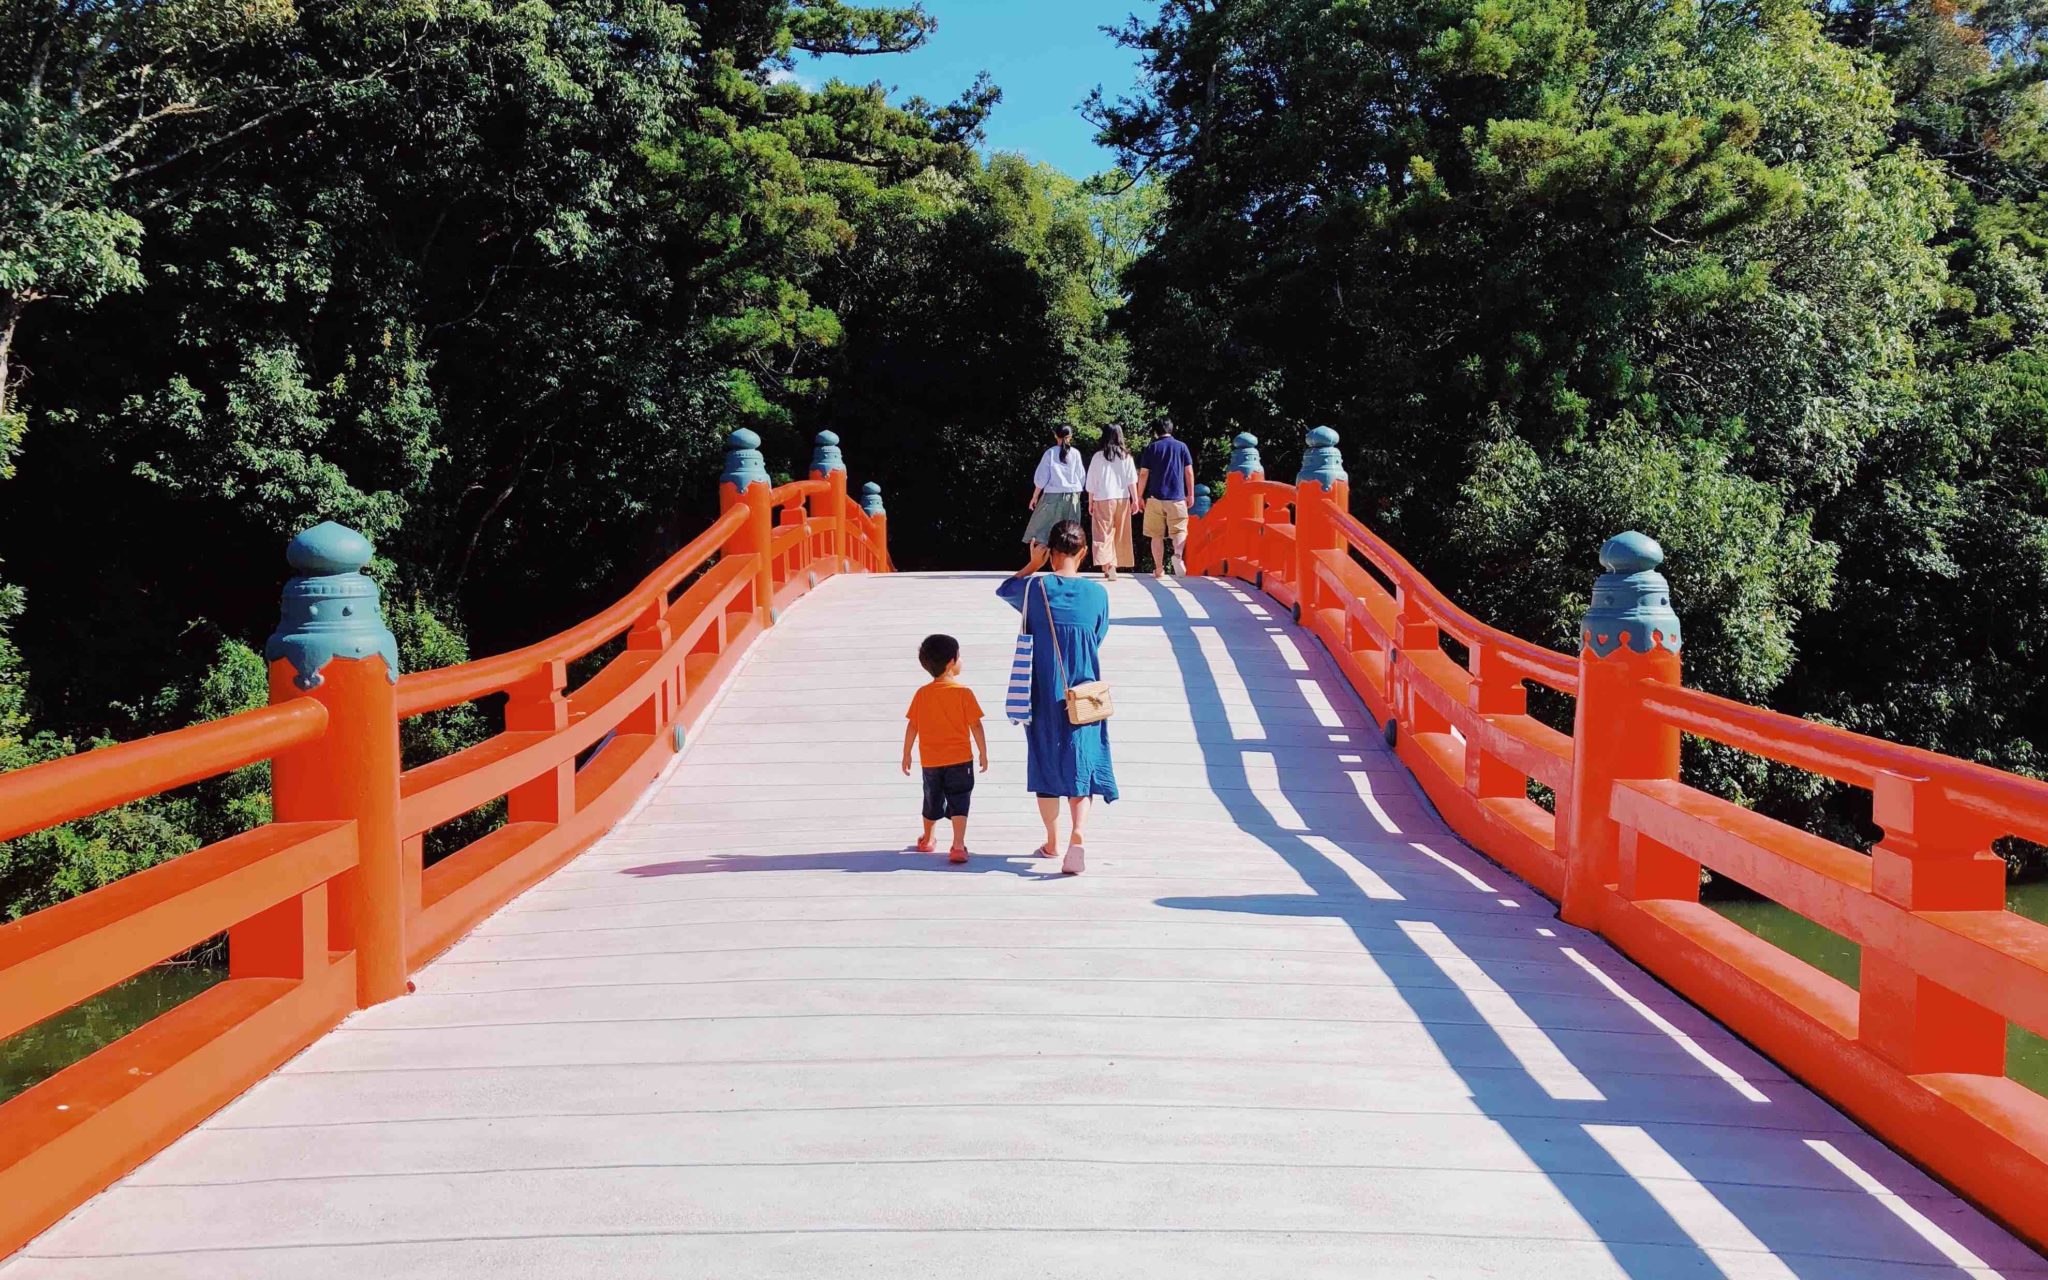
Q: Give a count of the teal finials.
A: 8